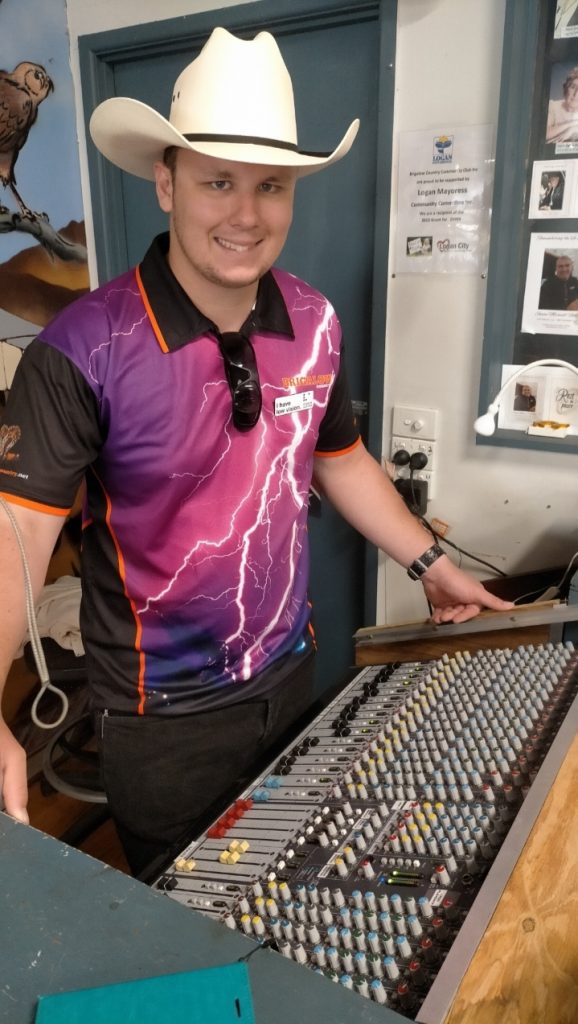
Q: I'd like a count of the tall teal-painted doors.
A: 1